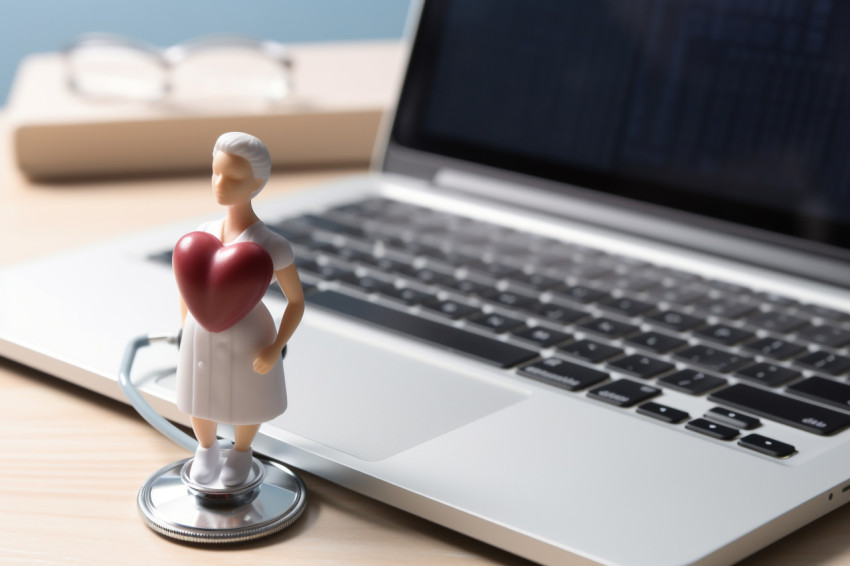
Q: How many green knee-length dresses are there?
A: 0